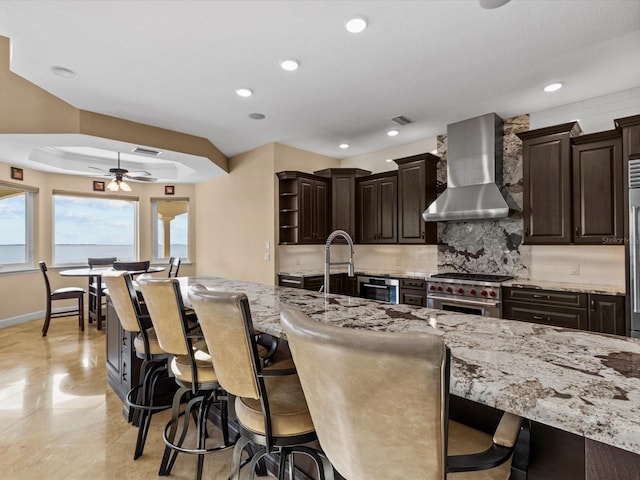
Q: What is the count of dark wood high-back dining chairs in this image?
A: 4